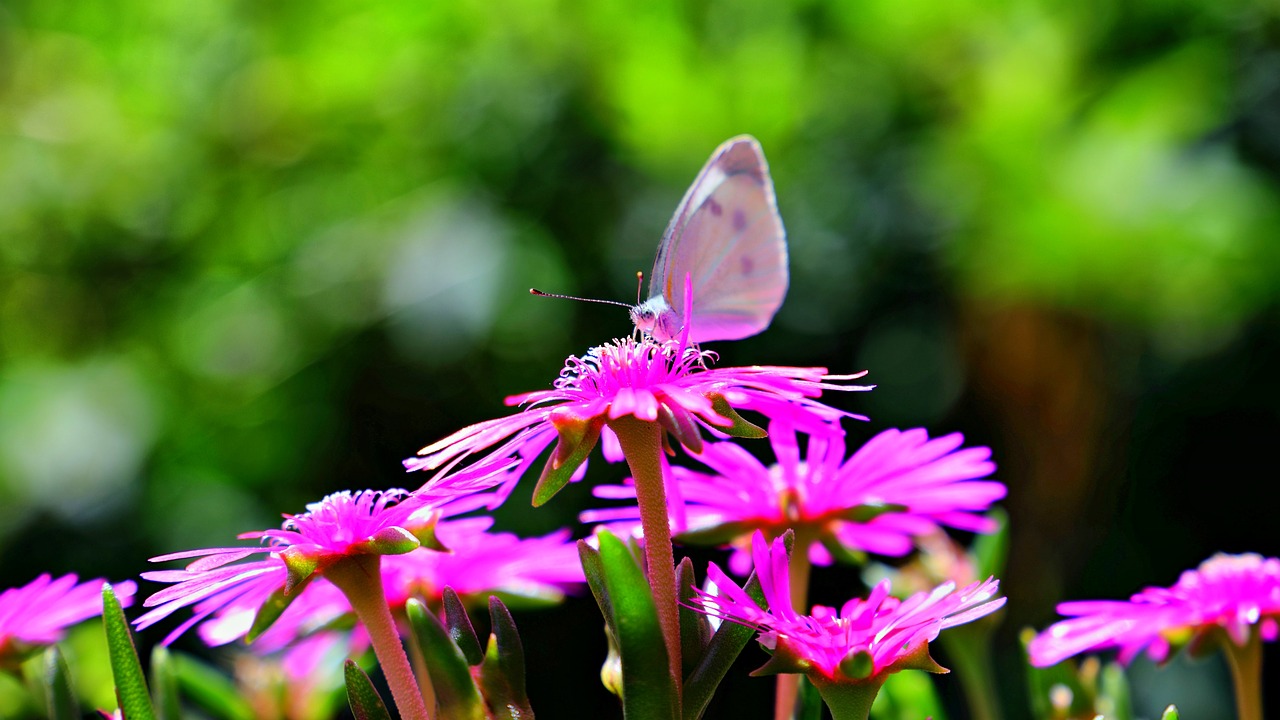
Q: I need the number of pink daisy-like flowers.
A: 7